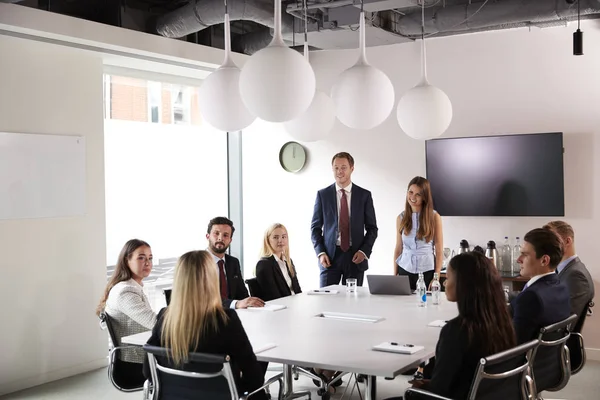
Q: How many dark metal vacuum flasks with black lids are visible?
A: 3